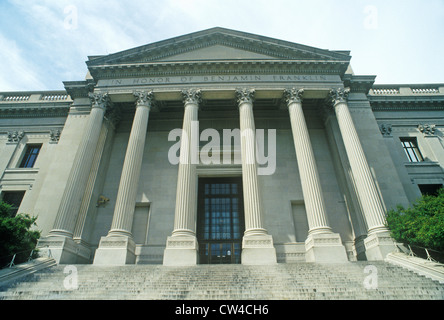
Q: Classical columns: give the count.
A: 6